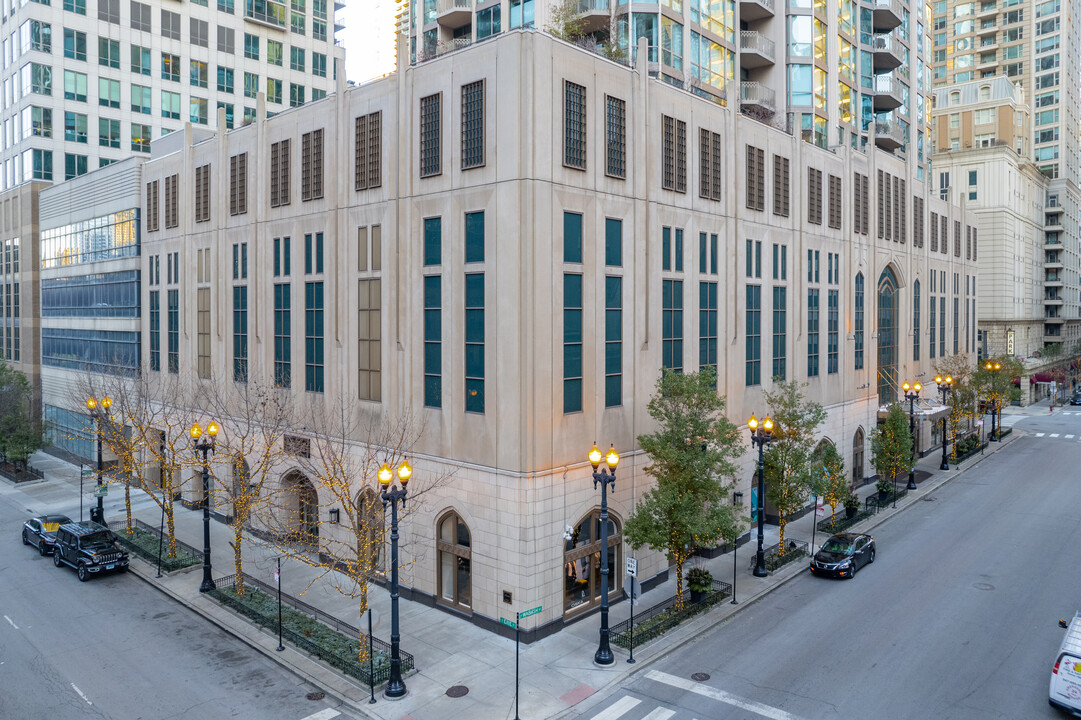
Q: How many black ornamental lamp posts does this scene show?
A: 8